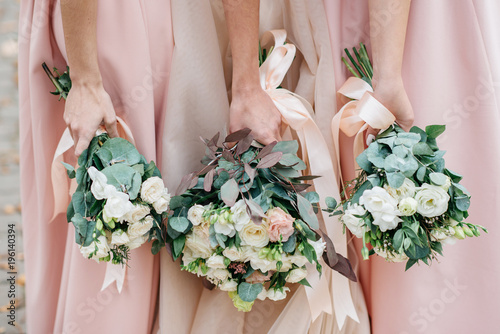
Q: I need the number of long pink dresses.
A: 2